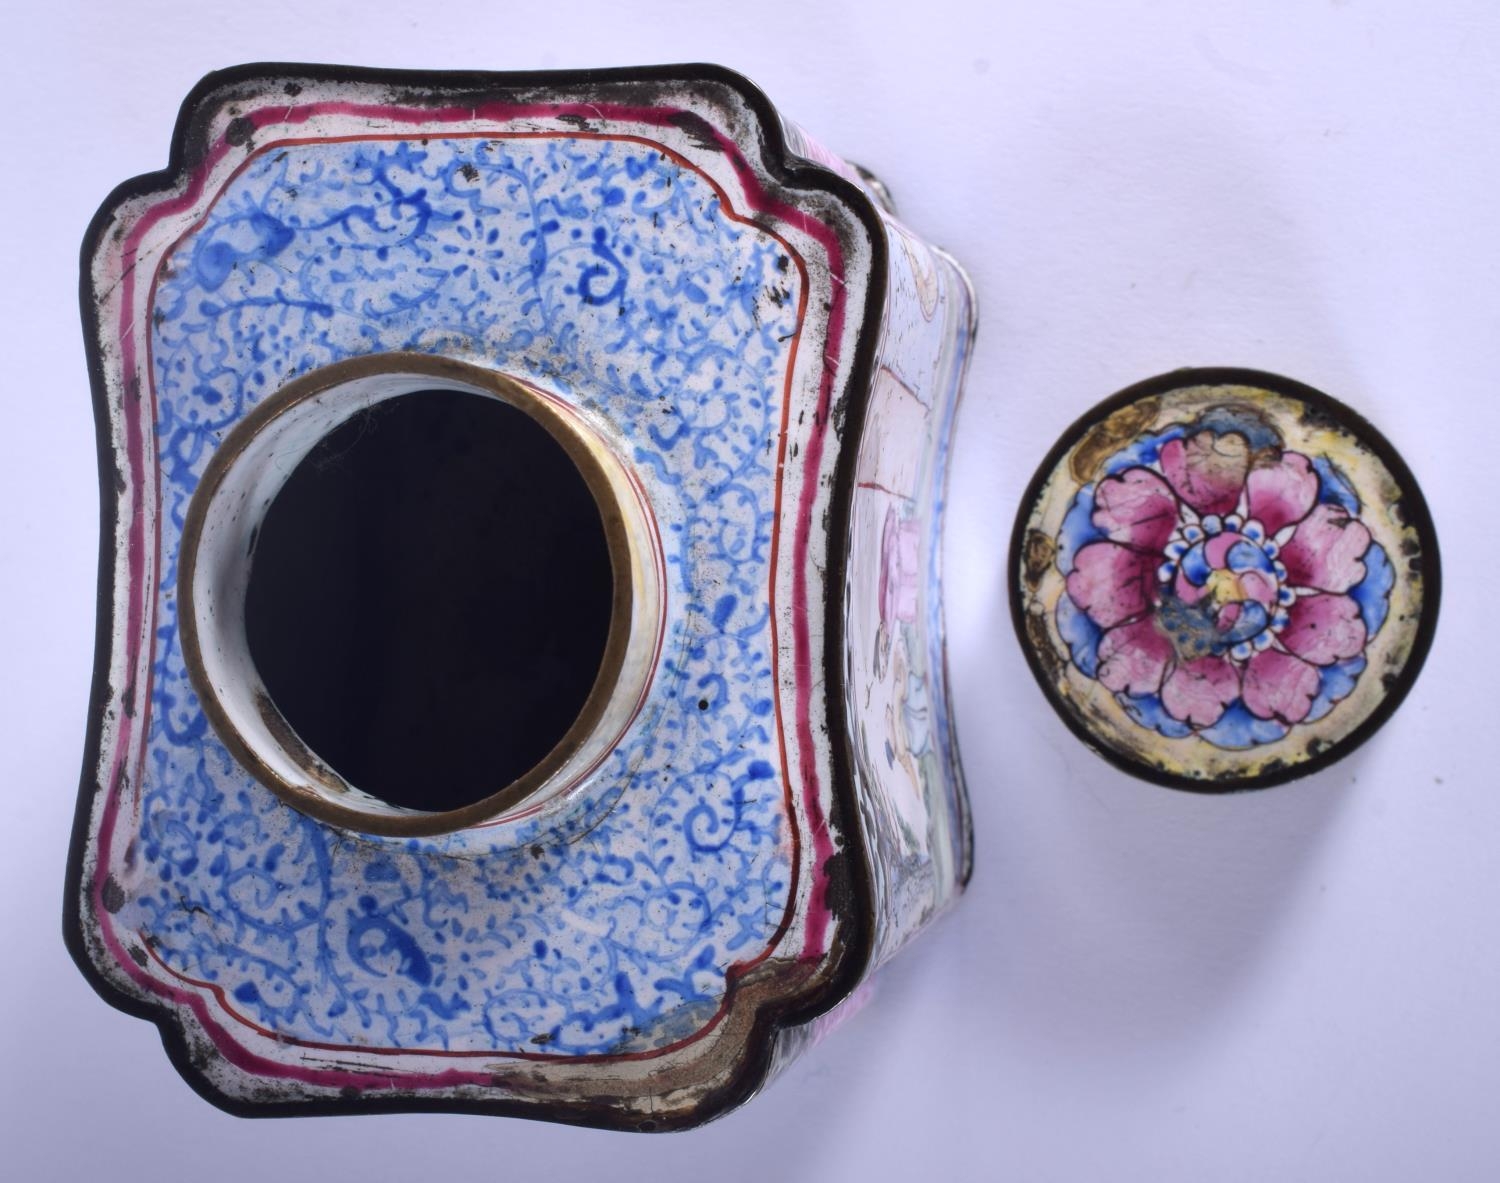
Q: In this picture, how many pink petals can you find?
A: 9